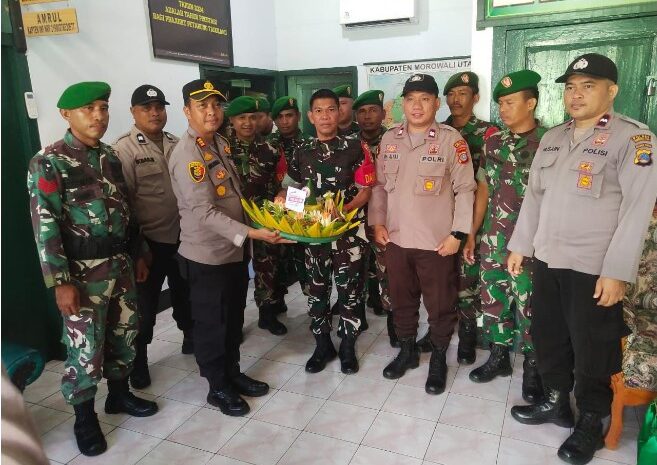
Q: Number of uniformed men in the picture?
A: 13